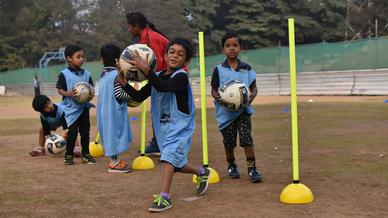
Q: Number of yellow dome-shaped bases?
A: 4